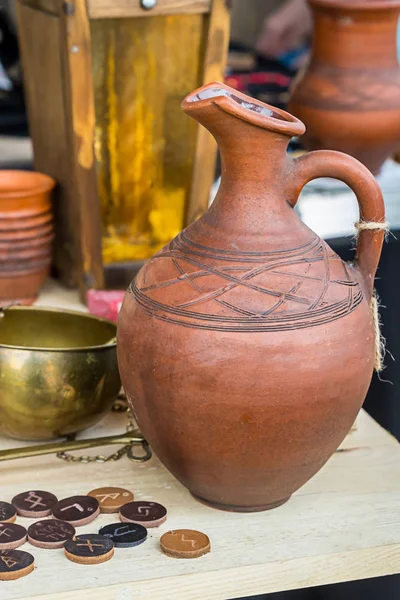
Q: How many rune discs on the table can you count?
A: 11